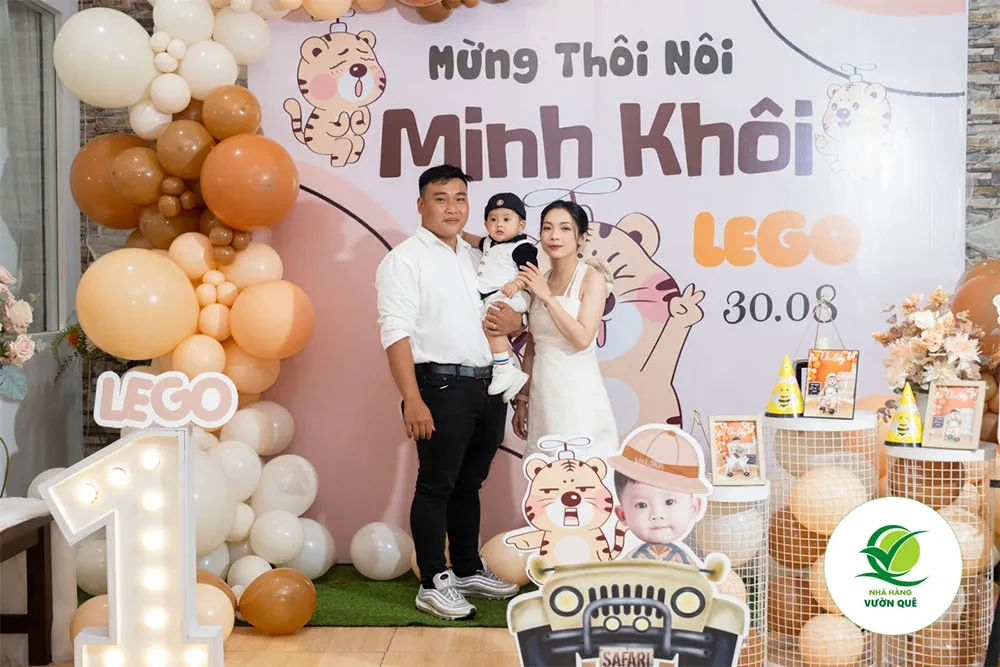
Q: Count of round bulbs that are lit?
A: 10